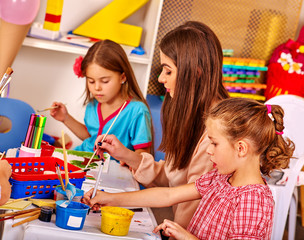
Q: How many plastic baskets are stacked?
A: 2